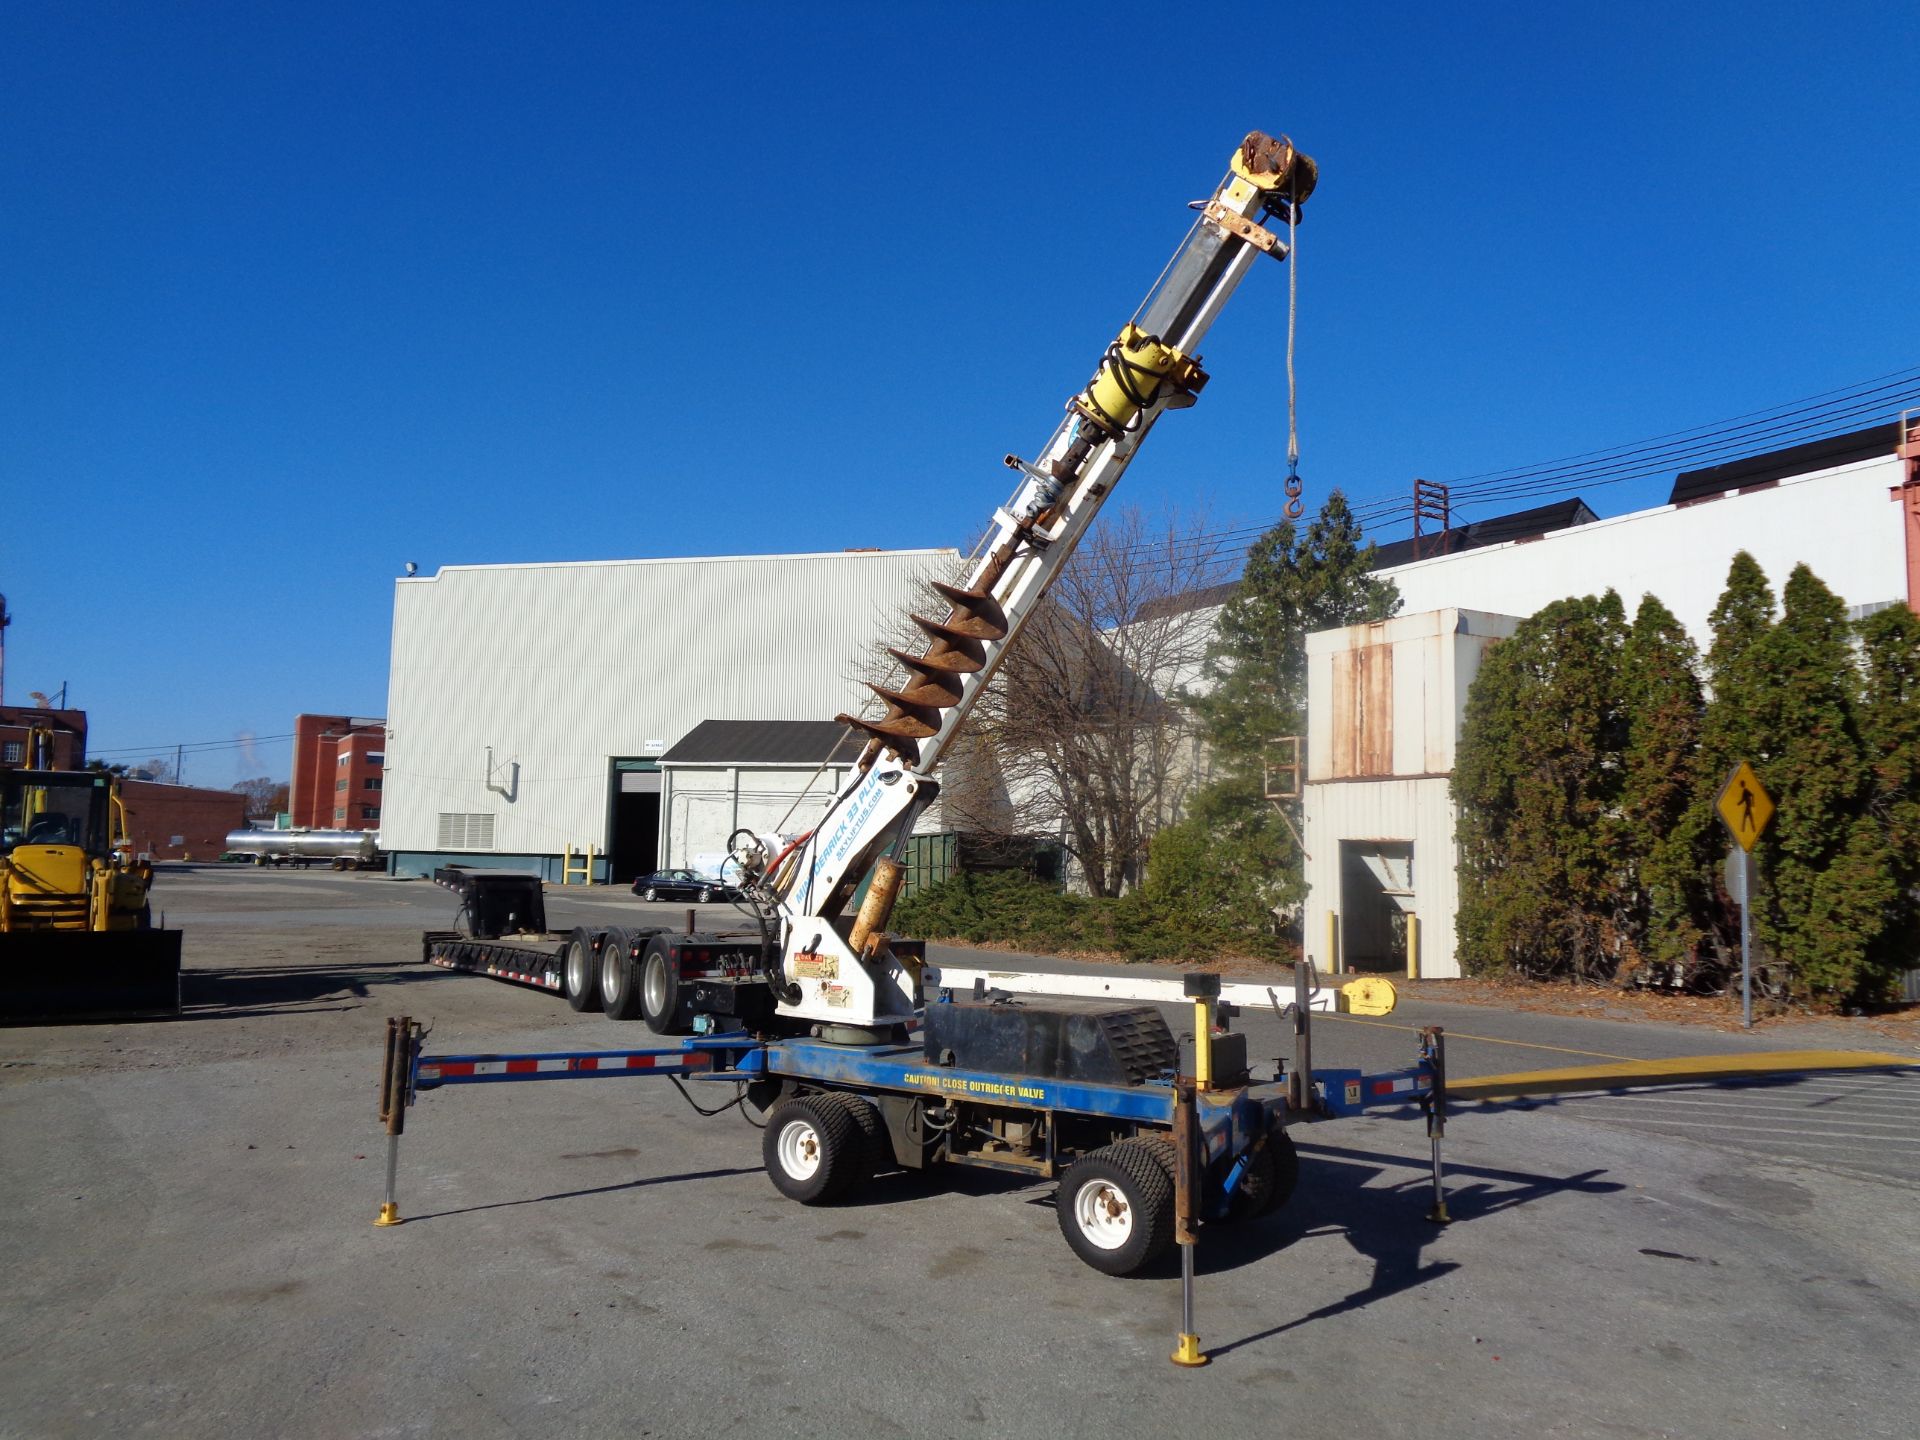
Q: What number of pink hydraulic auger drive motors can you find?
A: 0